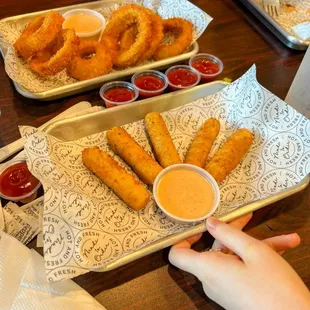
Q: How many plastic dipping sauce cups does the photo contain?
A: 7